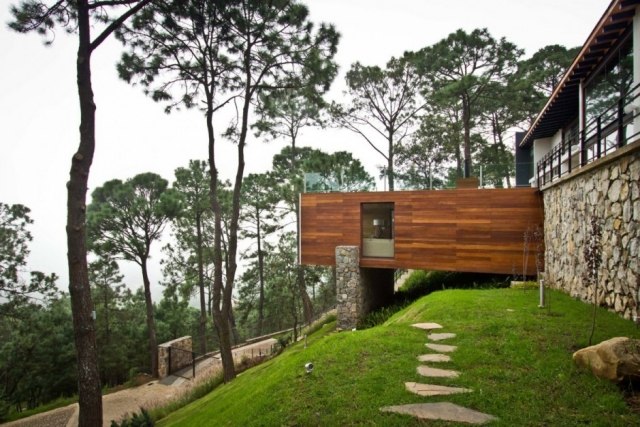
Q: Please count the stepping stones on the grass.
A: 7